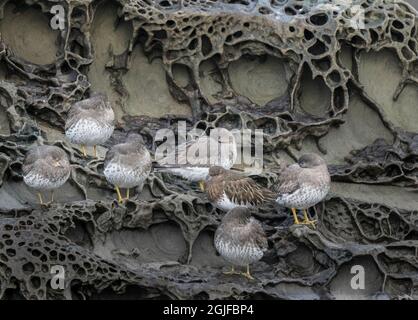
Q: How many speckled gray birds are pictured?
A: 6